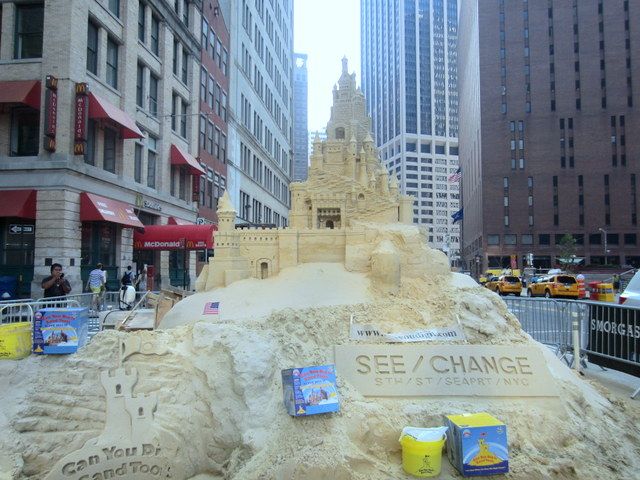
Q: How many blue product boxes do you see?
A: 3